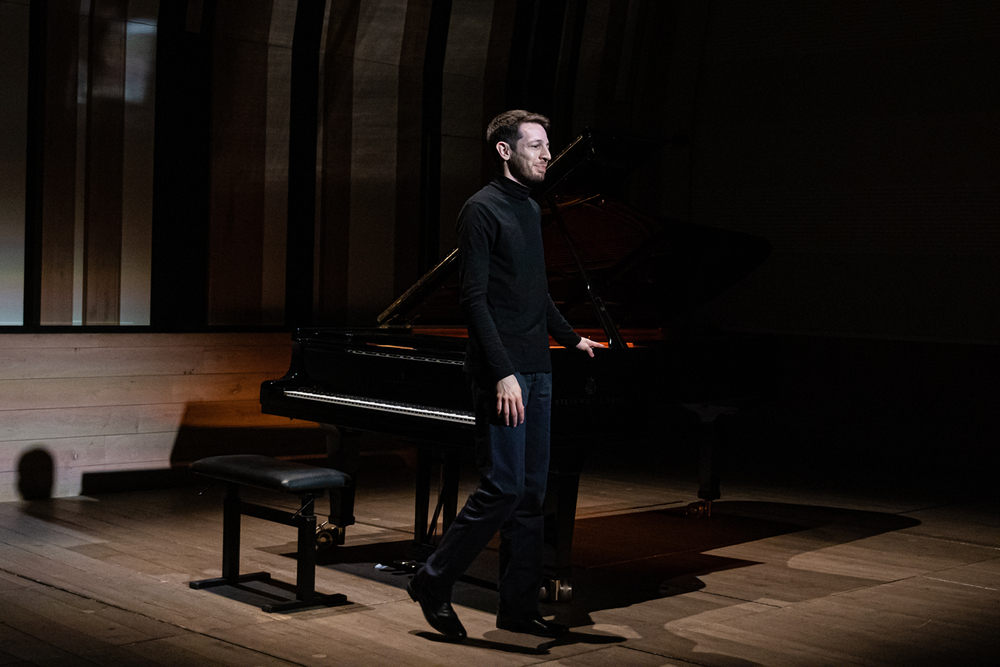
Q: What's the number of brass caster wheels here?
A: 3